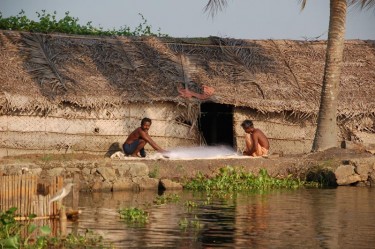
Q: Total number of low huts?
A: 1